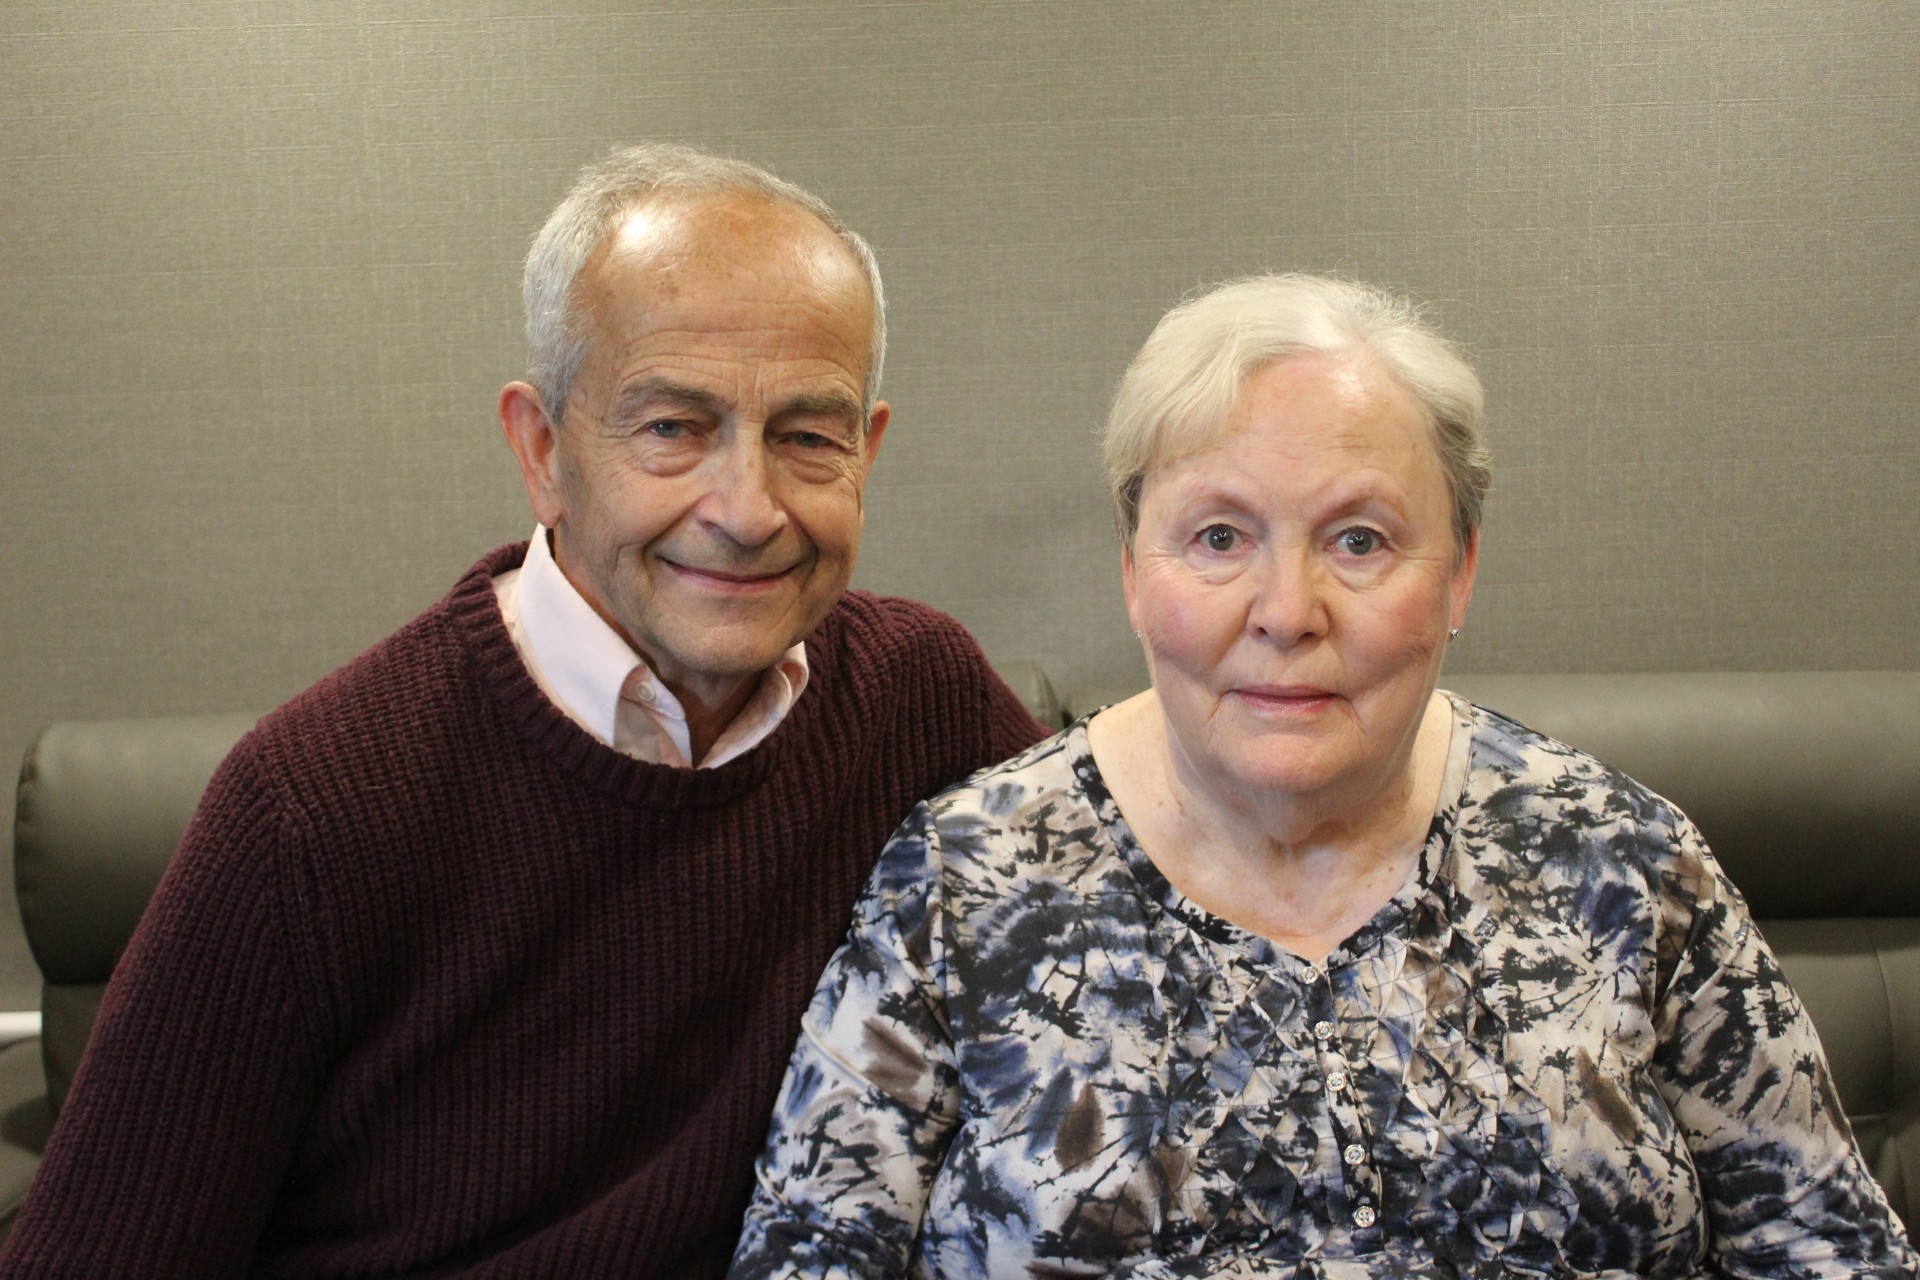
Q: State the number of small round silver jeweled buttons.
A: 5